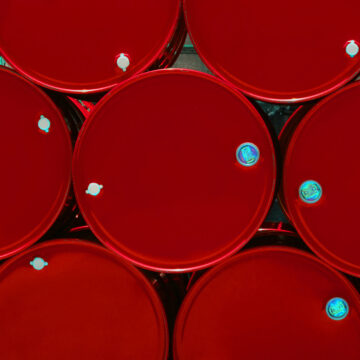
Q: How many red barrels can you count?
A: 7